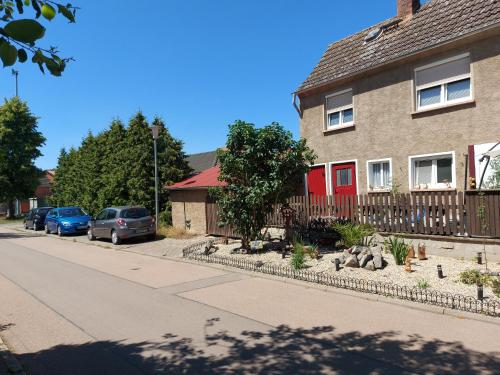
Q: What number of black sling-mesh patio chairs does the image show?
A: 0